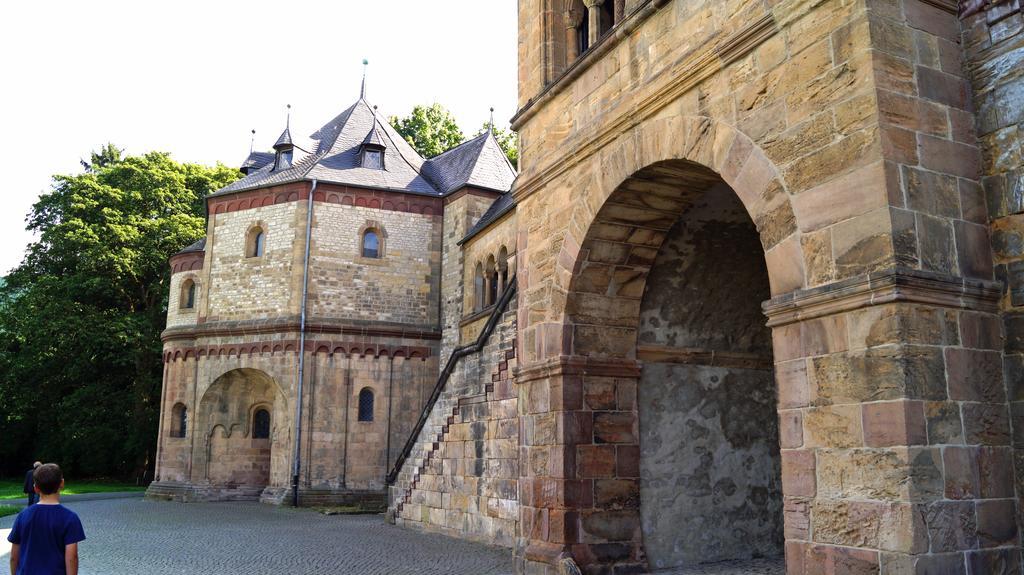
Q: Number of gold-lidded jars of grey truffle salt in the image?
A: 0